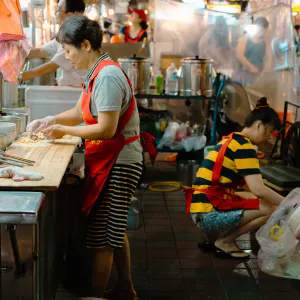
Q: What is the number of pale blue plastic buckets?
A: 1